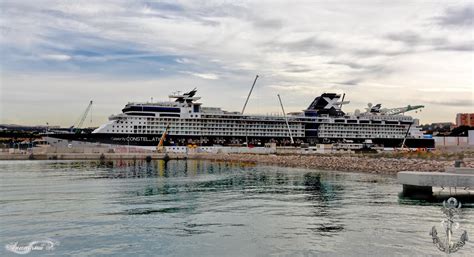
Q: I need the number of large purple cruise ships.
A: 0